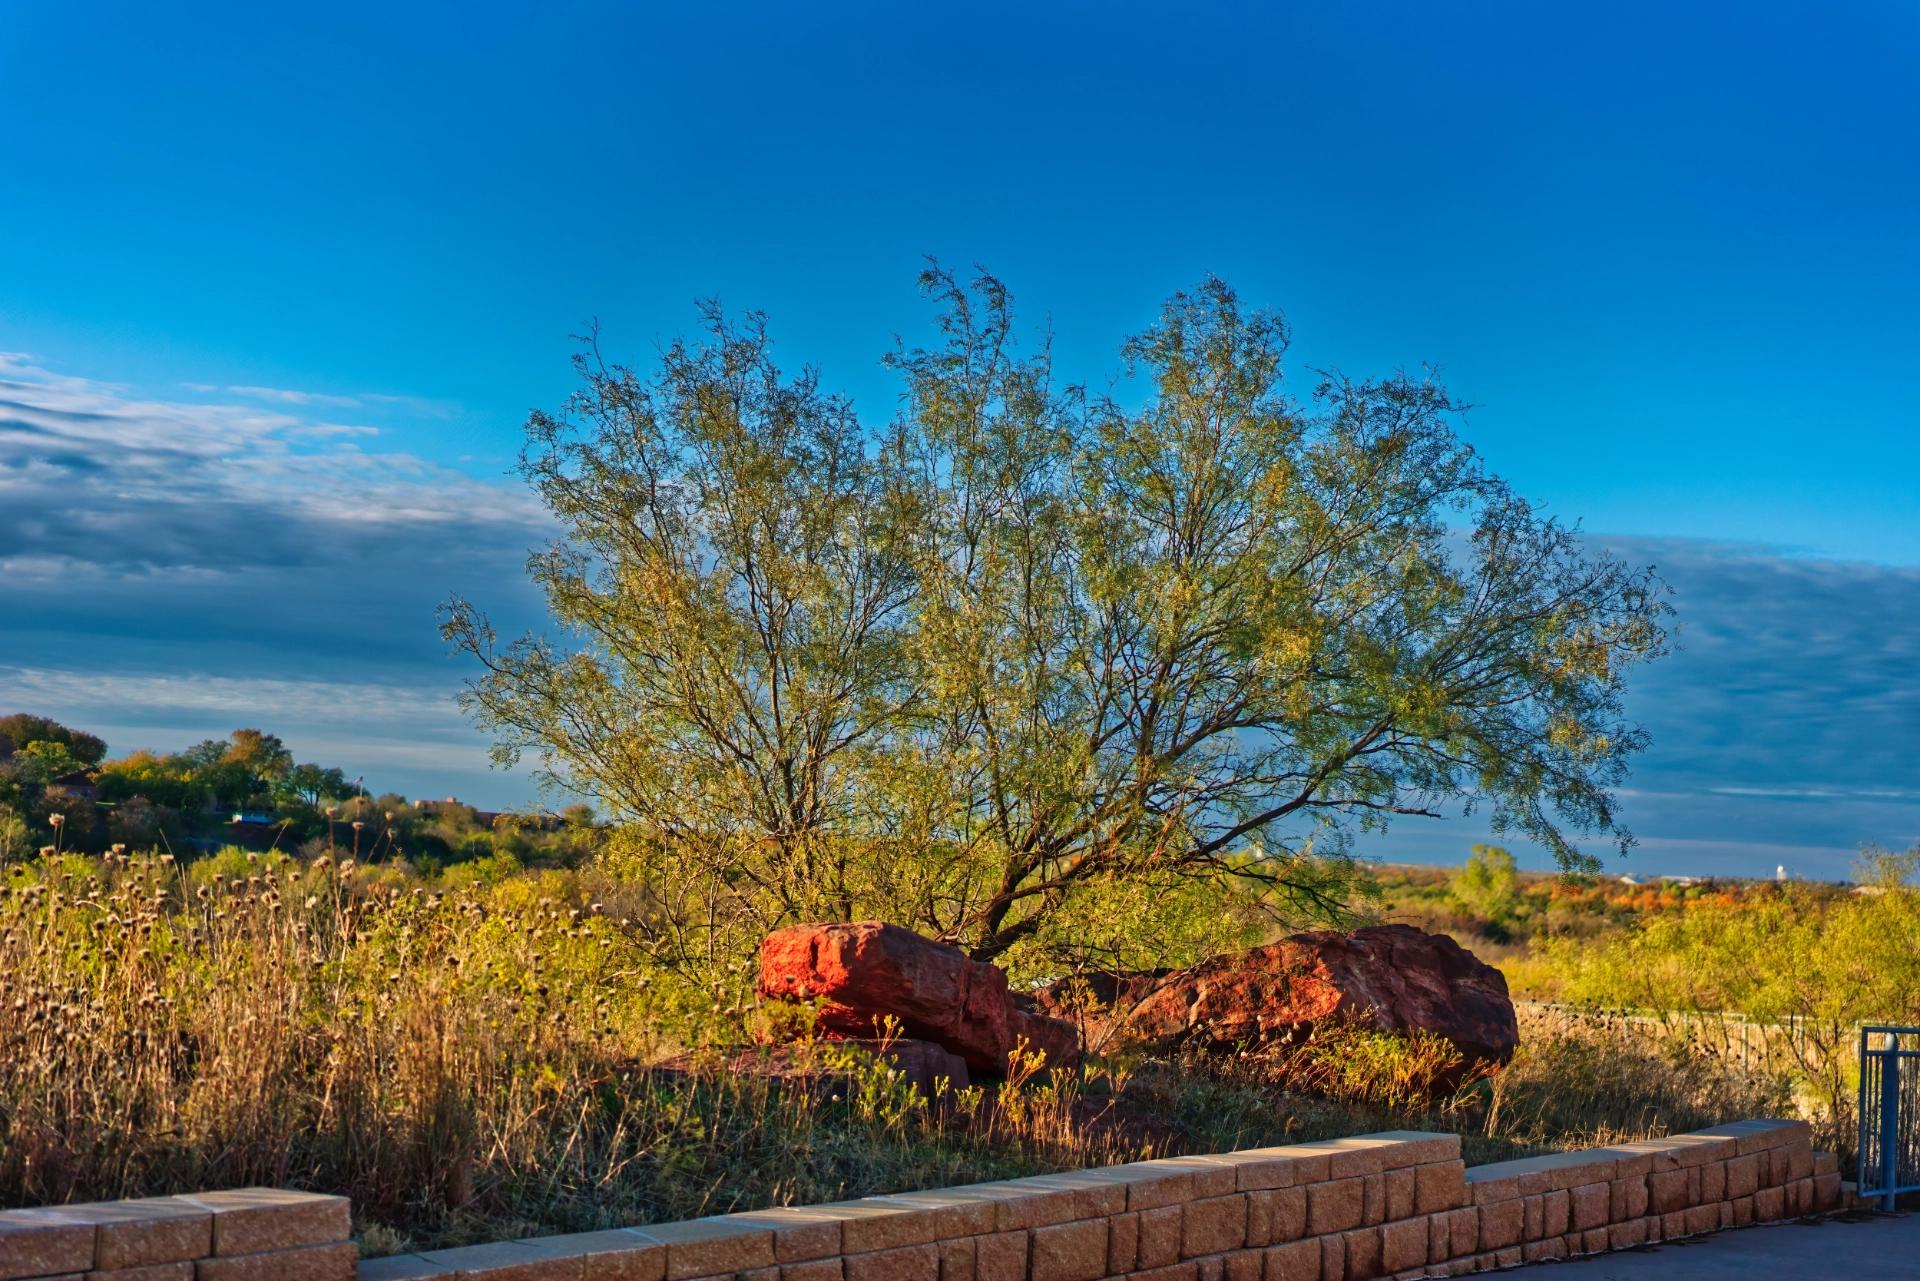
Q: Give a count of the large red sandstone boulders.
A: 2